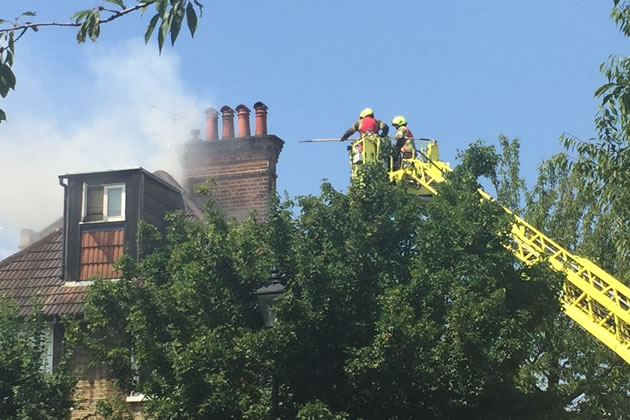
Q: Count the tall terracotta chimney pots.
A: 4